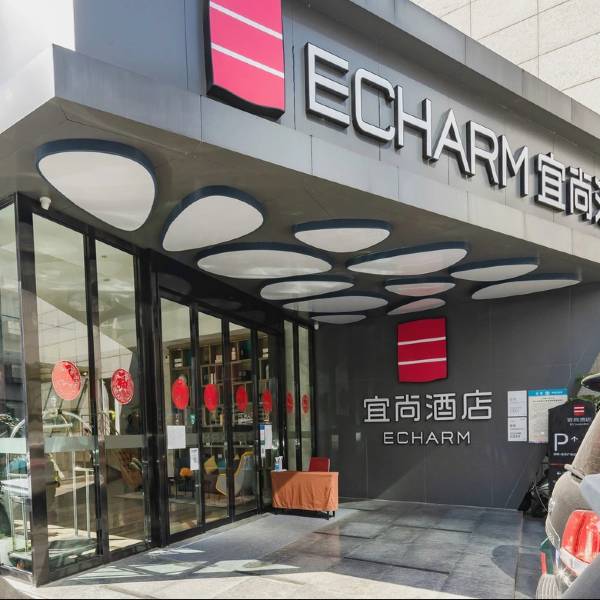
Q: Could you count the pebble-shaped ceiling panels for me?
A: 12